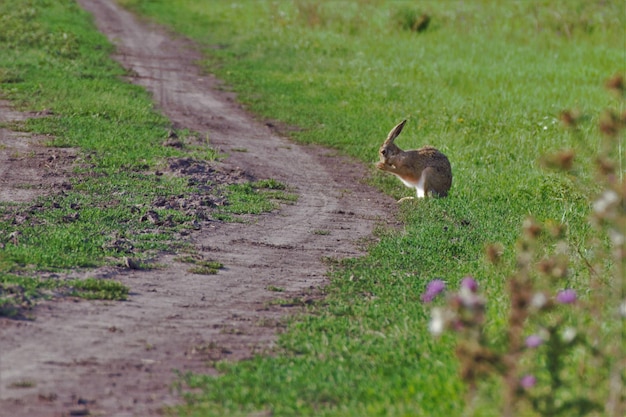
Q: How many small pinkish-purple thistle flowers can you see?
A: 5